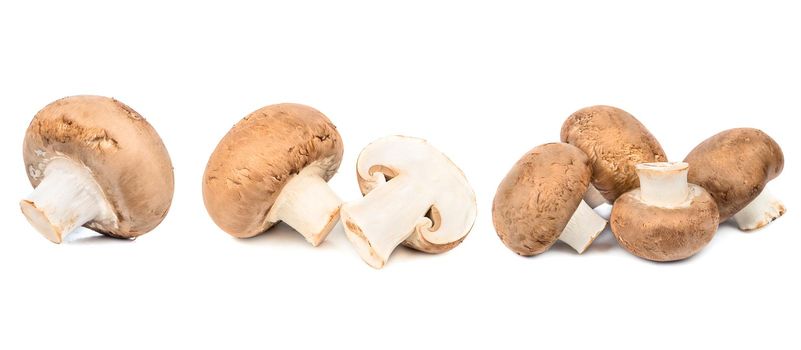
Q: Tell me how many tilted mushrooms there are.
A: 6